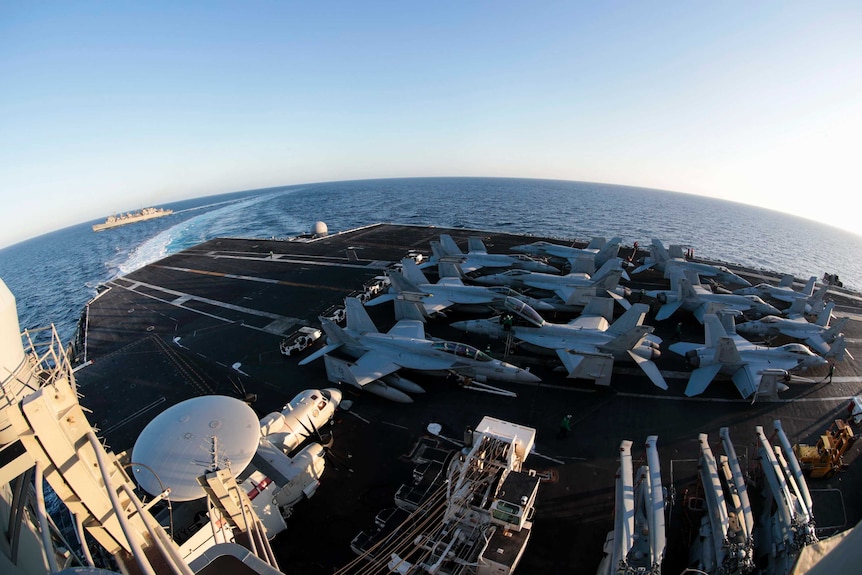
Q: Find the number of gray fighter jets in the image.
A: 11